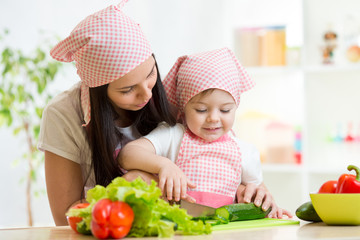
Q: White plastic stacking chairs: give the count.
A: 0